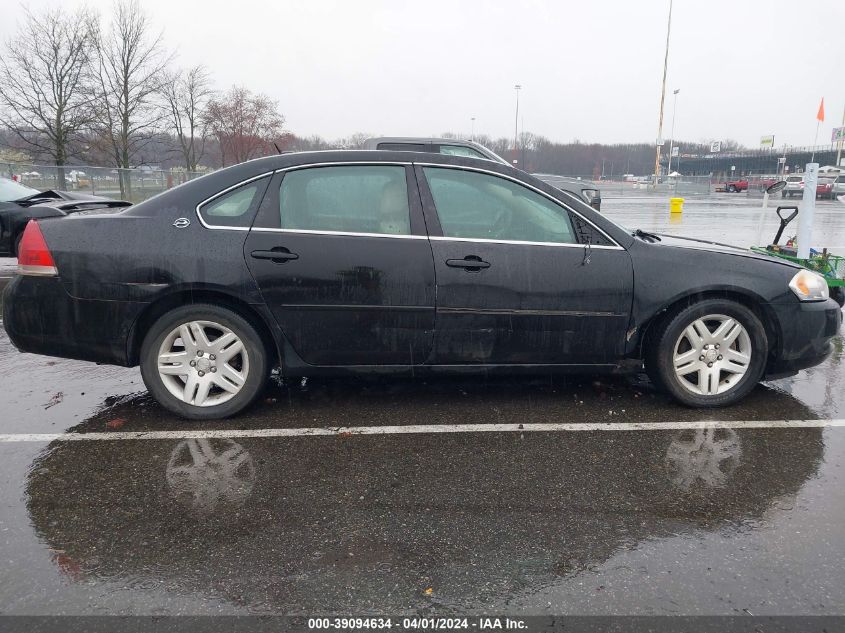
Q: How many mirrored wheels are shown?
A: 2